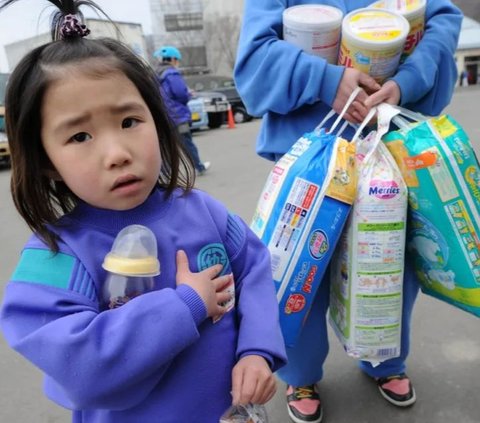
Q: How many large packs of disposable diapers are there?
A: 3